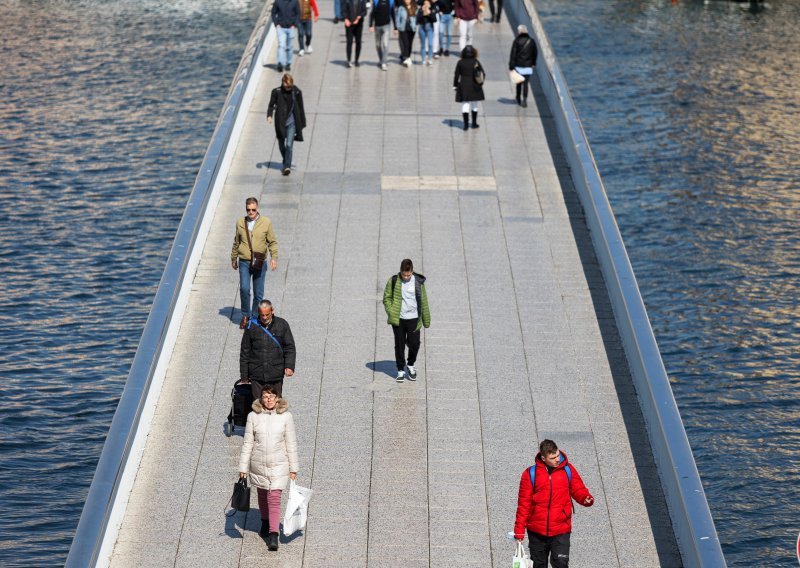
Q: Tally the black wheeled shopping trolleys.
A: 1